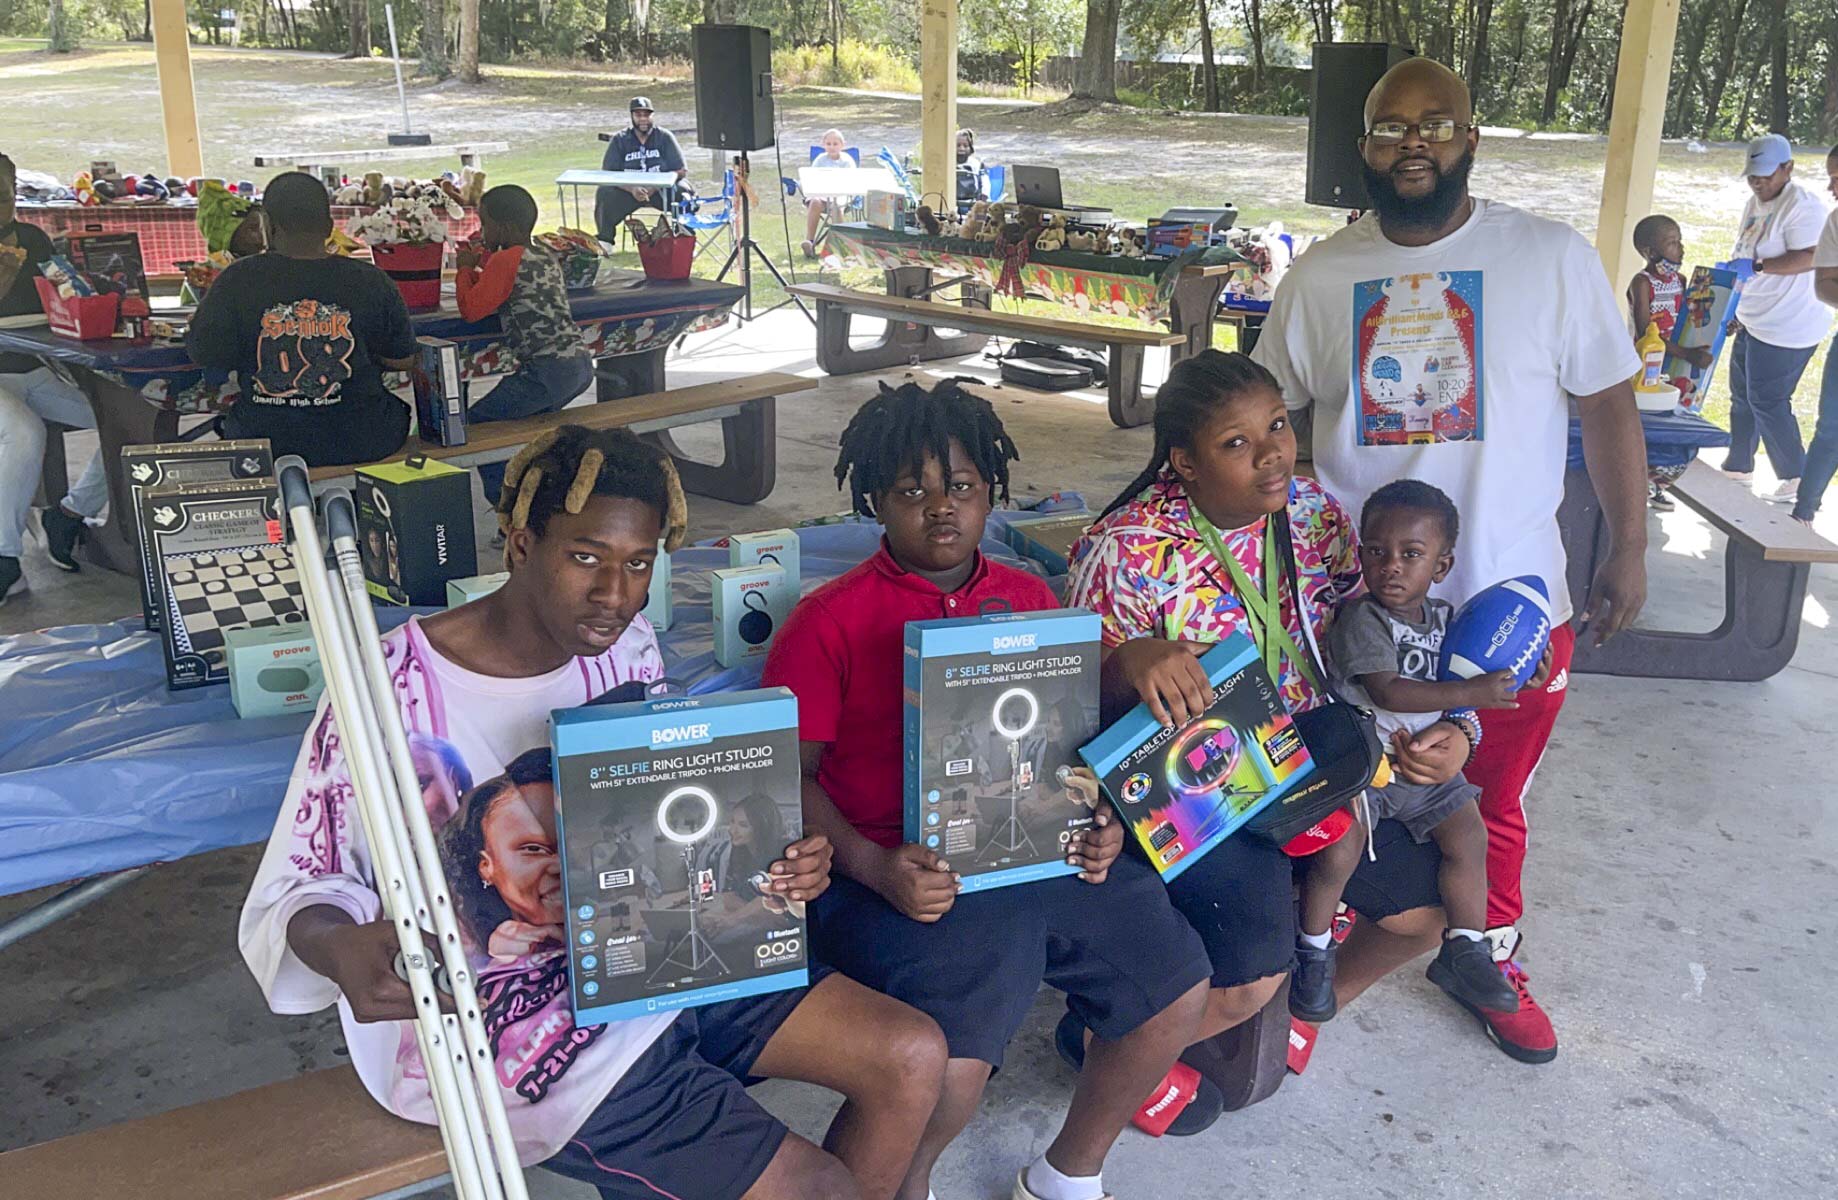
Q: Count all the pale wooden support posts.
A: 3